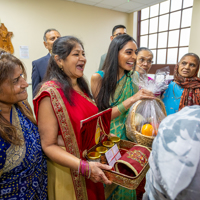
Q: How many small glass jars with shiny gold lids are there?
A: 4